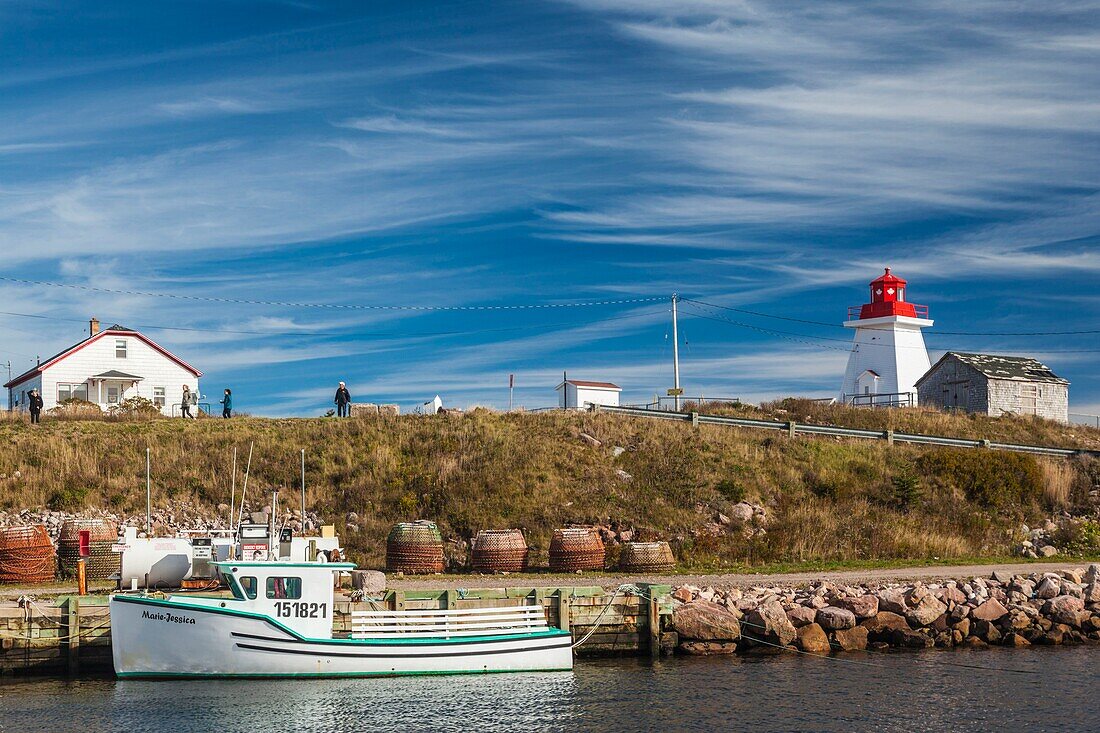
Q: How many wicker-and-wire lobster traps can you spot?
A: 6